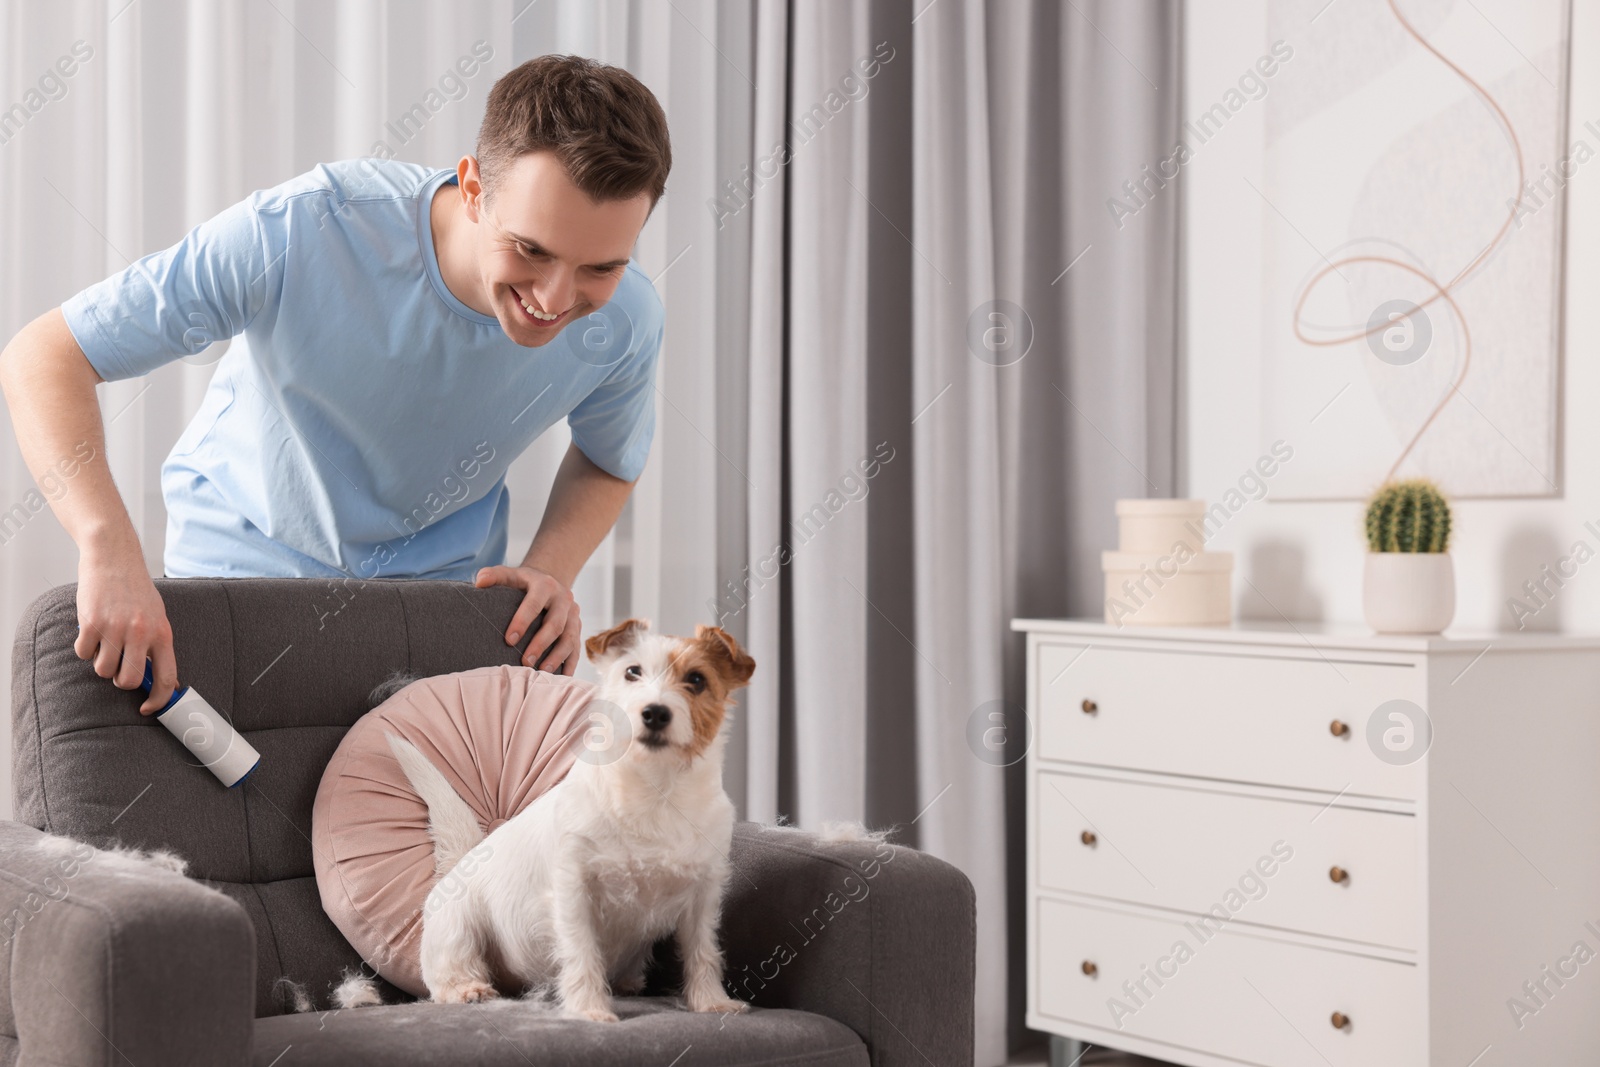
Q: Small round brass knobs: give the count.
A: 6